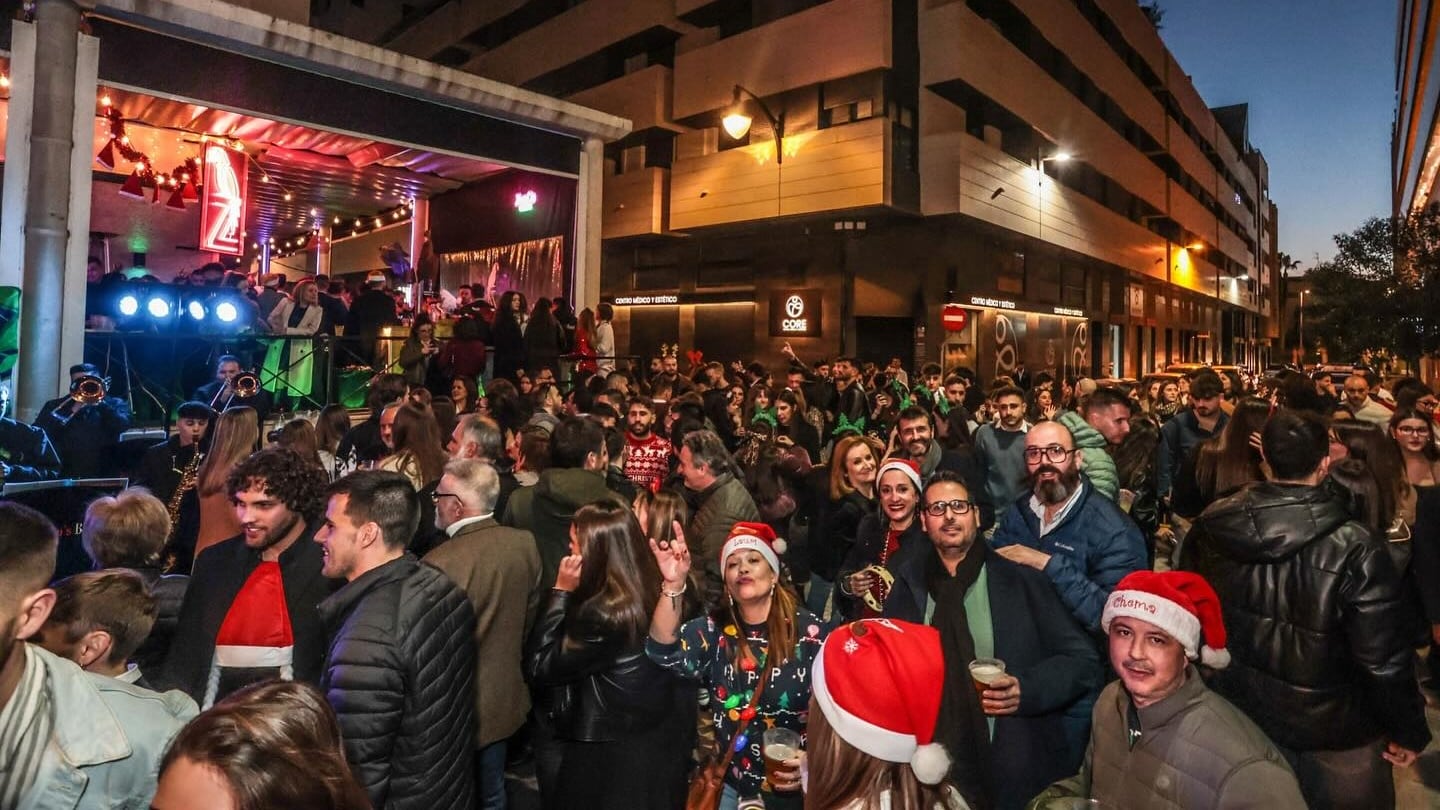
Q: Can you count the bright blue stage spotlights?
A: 4